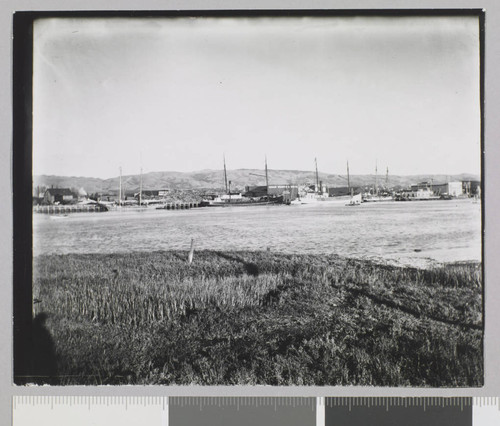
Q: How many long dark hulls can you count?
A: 1